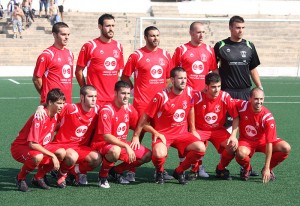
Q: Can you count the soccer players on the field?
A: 11